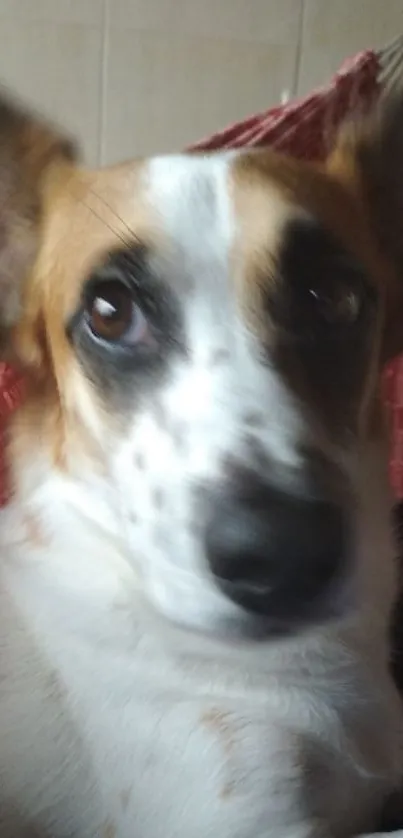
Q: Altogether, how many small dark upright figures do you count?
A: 0